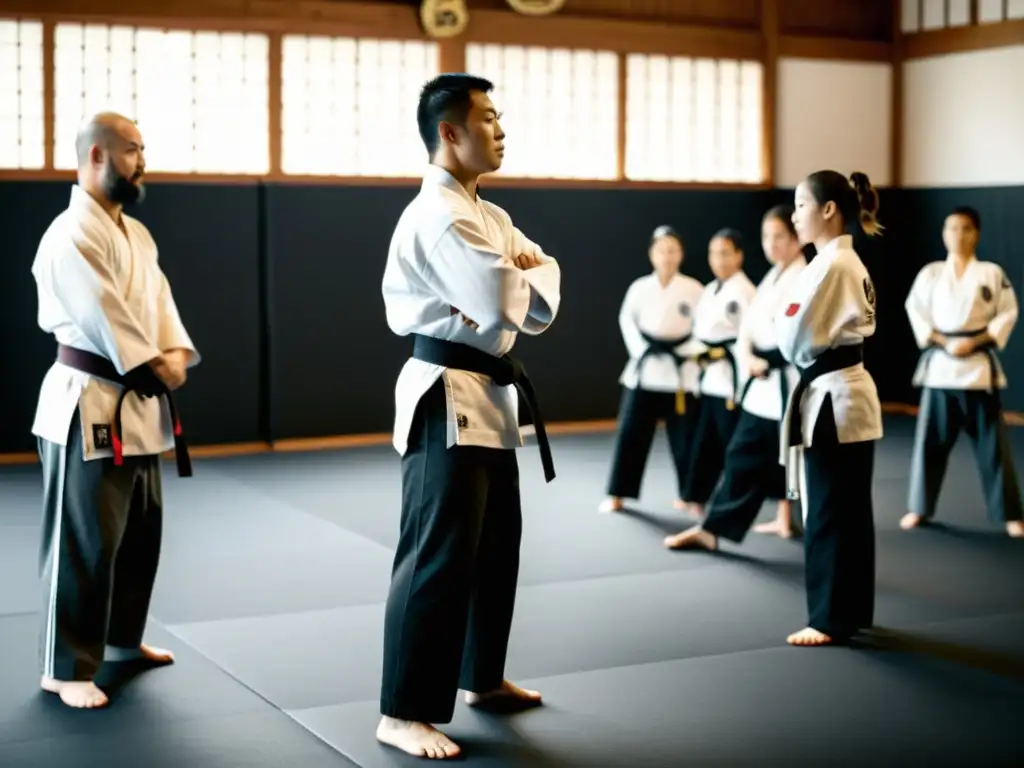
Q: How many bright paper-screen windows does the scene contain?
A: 5